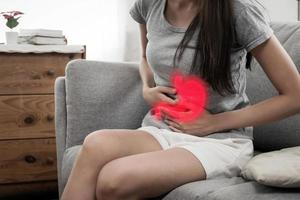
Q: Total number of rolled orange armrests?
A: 0